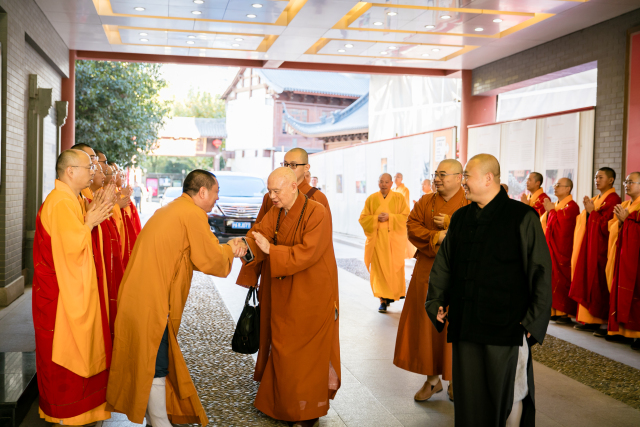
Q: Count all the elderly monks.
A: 1